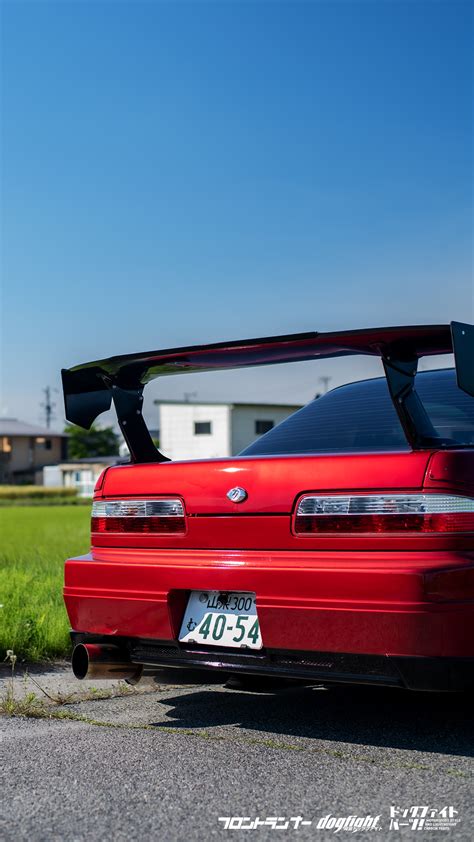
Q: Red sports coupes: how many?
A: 1